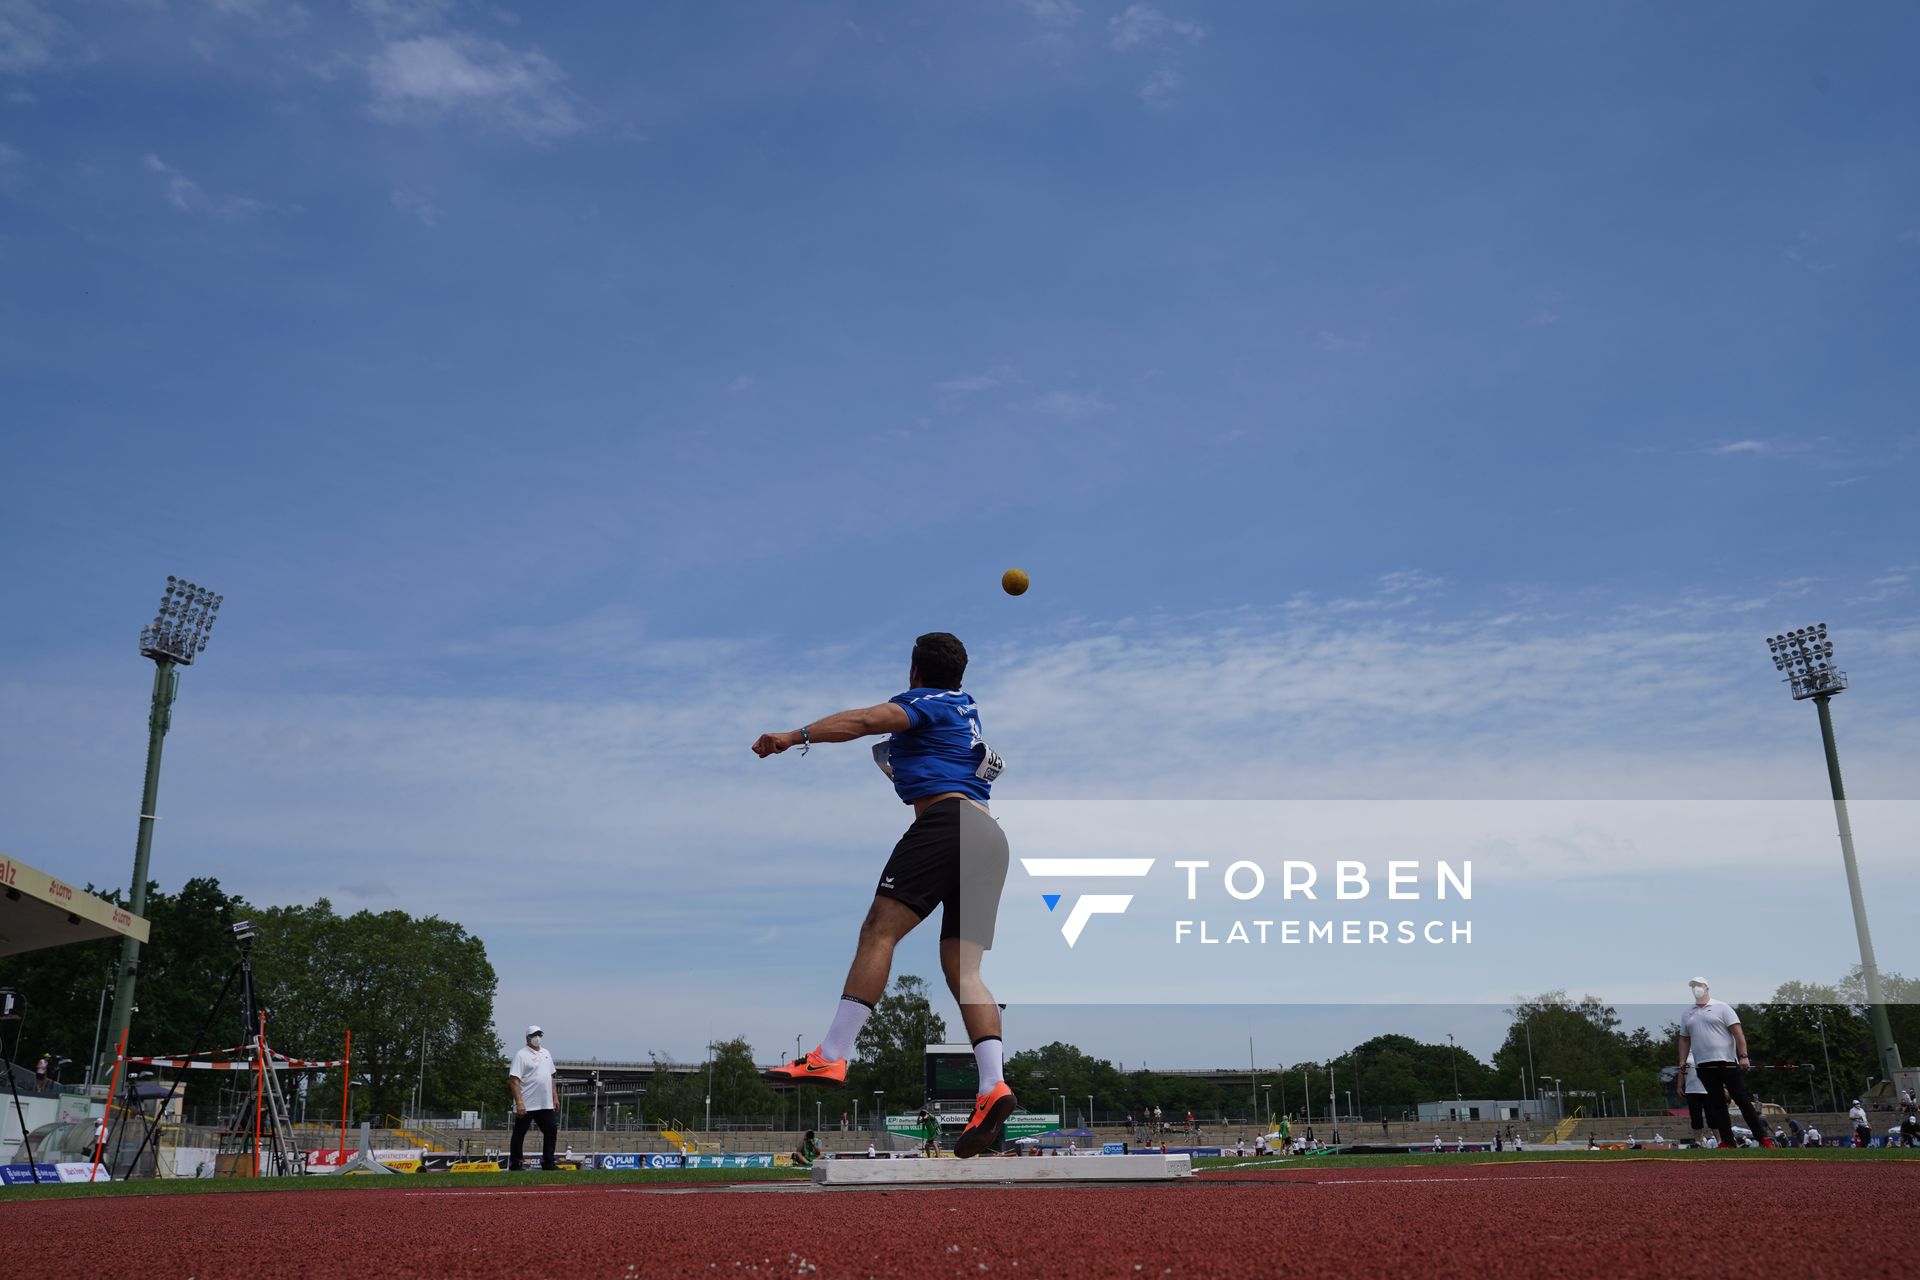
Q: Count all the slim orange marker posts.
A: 3